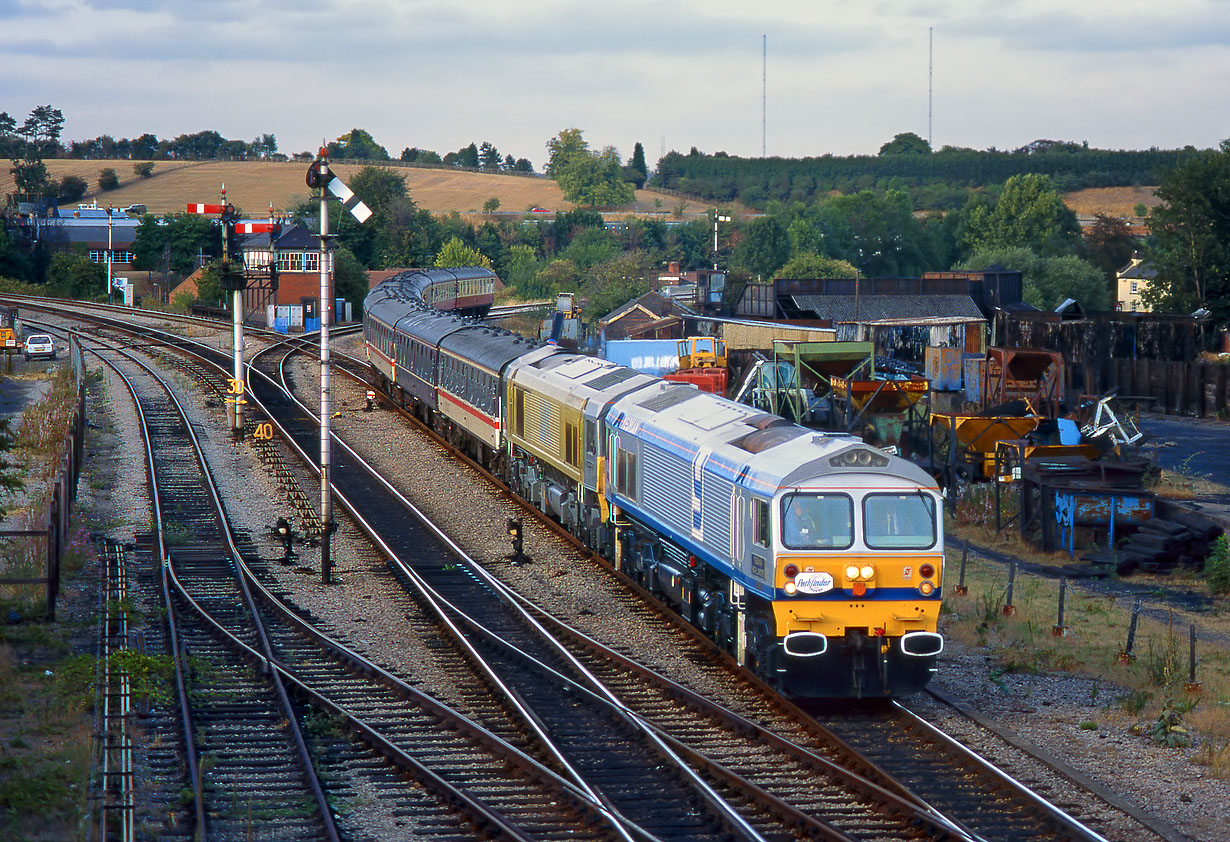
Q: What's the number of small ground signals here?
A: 3